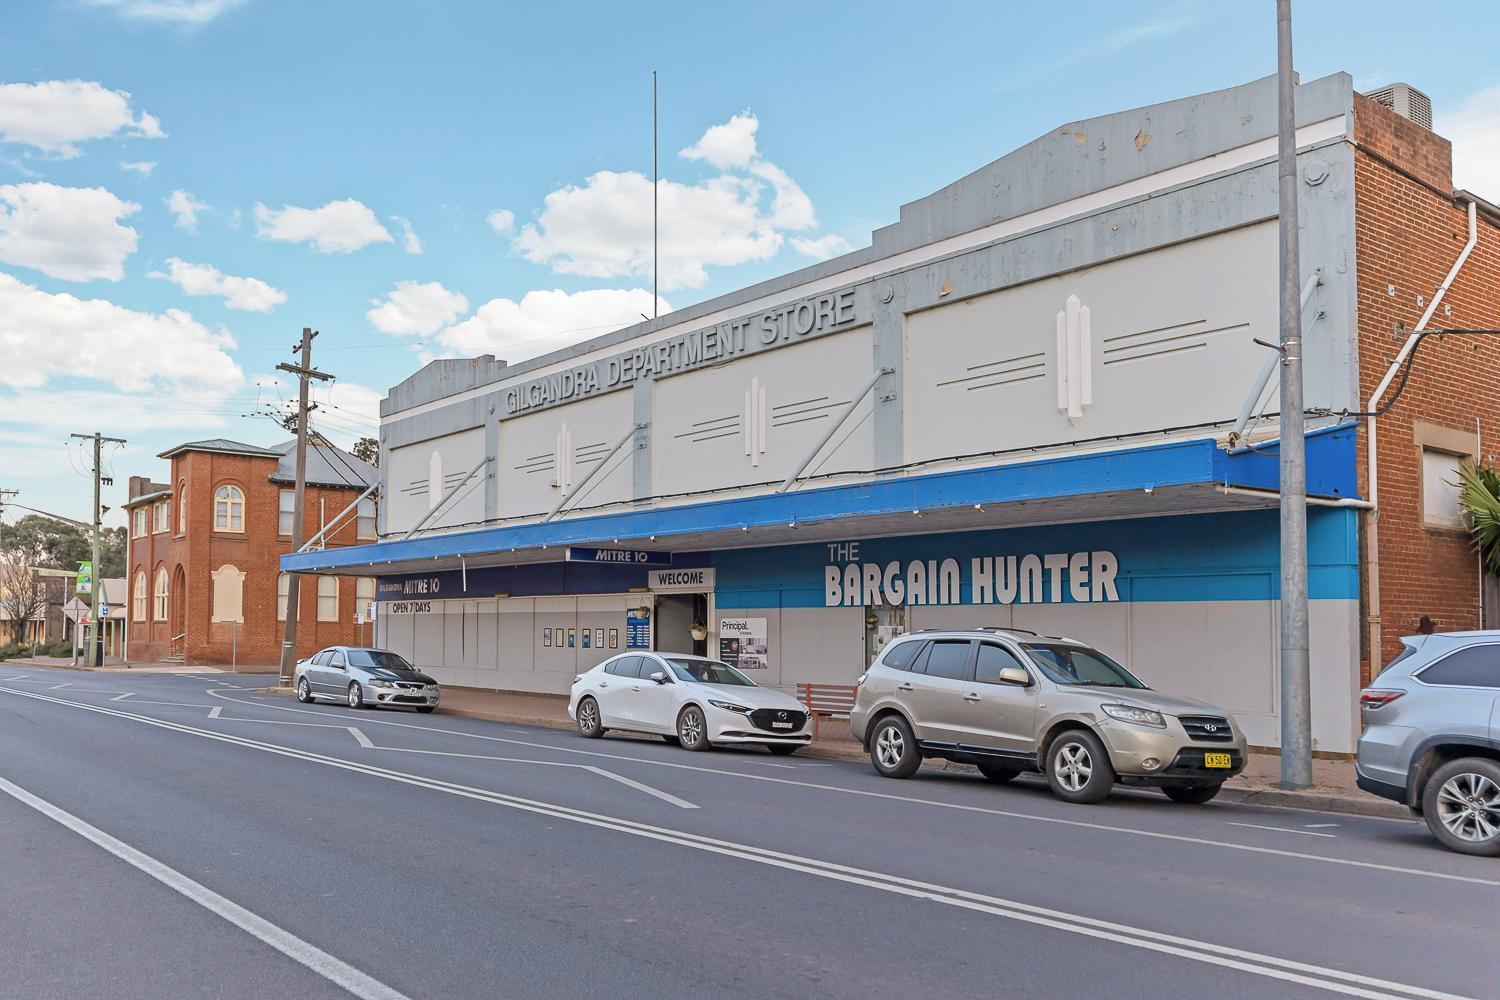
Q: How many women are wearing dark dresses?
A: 0